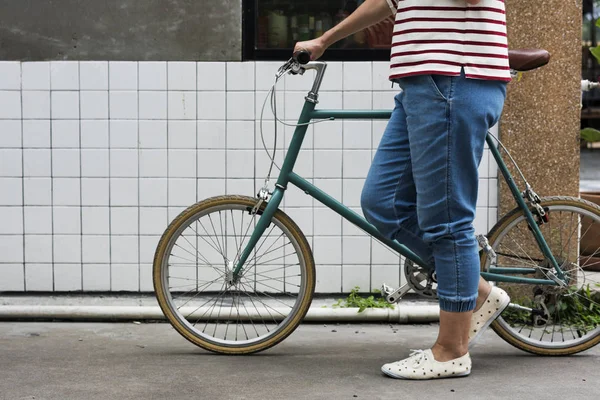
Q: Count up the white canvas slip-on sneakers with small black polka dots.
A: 2